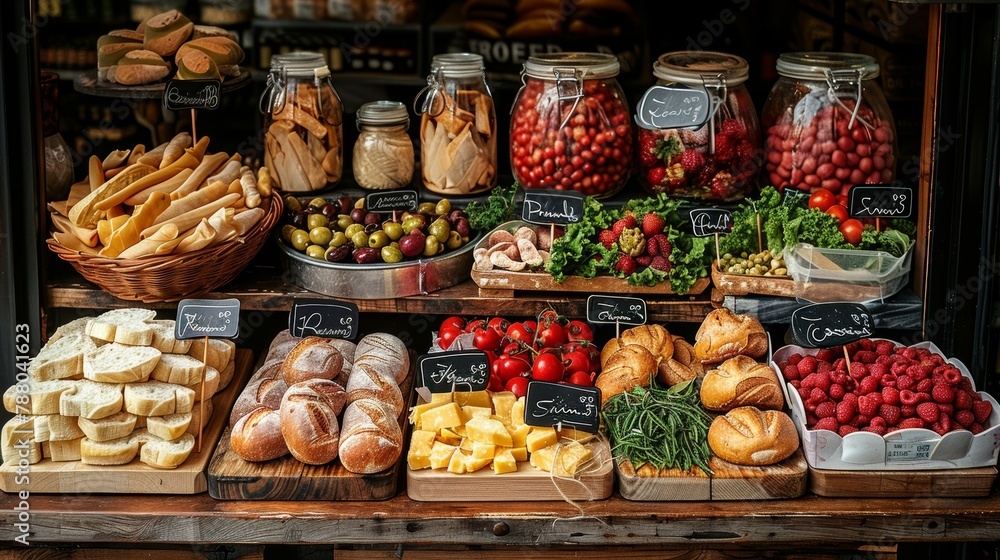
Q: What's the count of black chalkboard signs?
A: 12